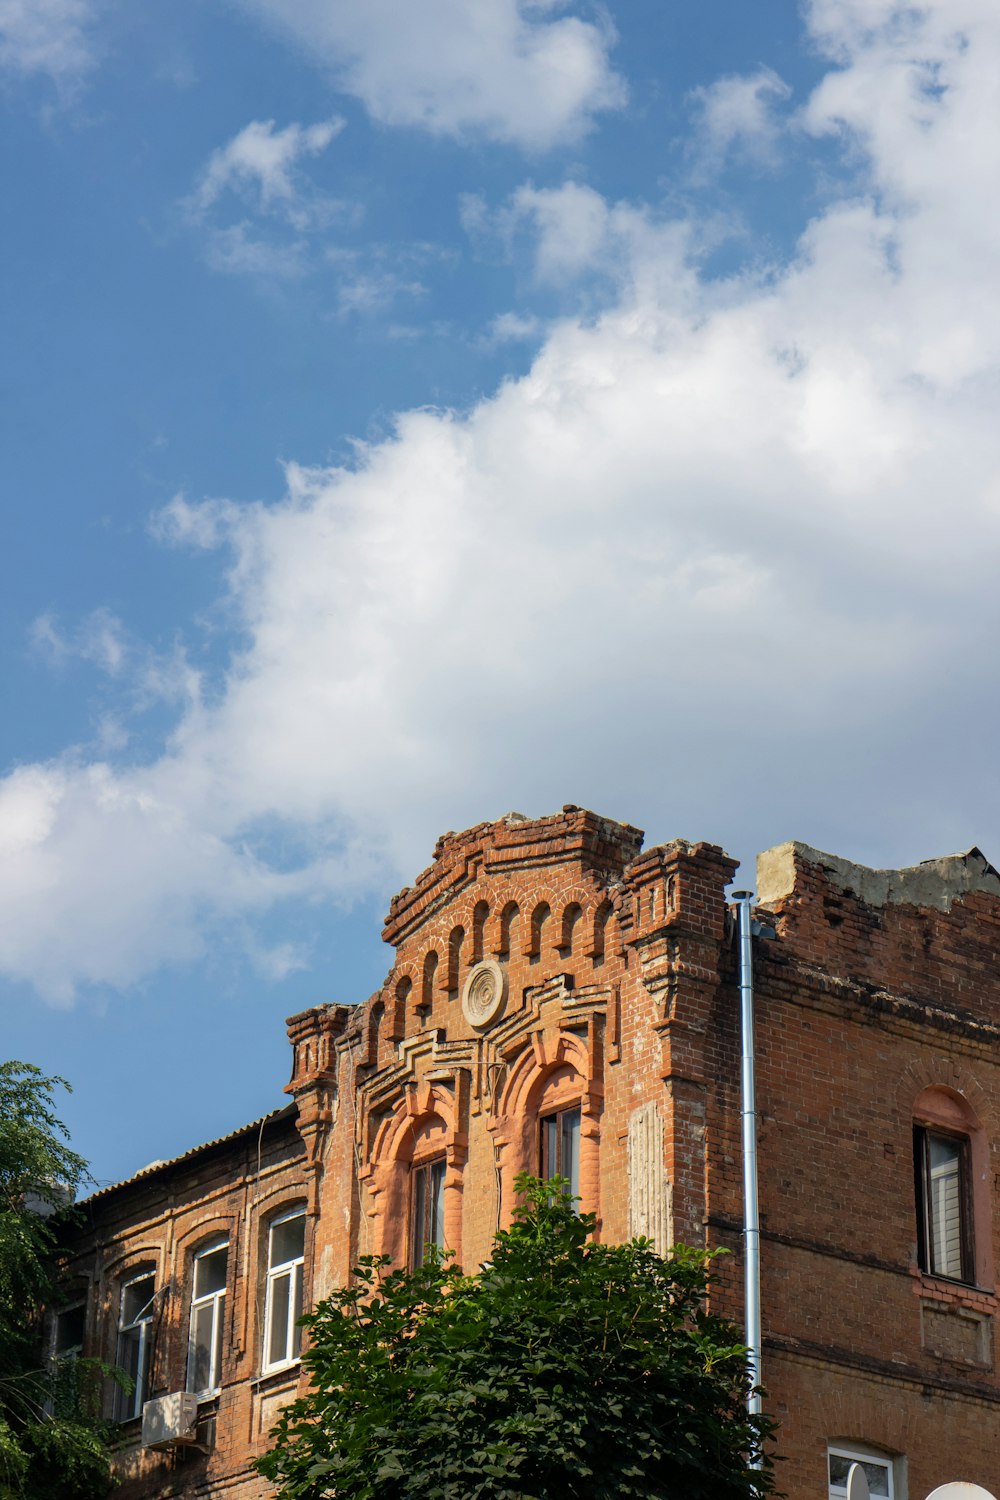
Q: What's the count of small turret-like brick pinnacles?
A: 2